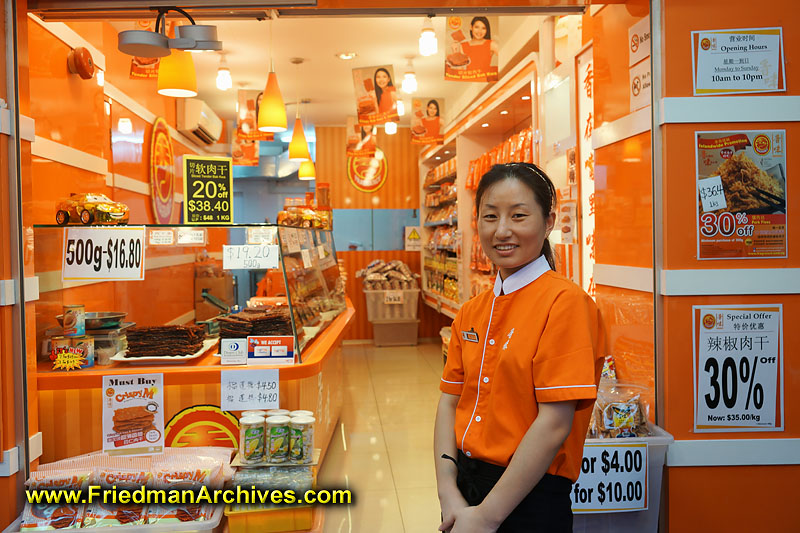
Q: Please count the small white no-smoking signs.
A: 1